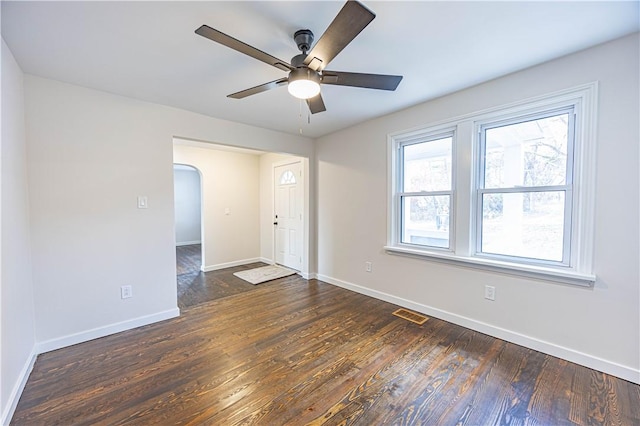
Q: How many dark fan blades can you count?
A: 5